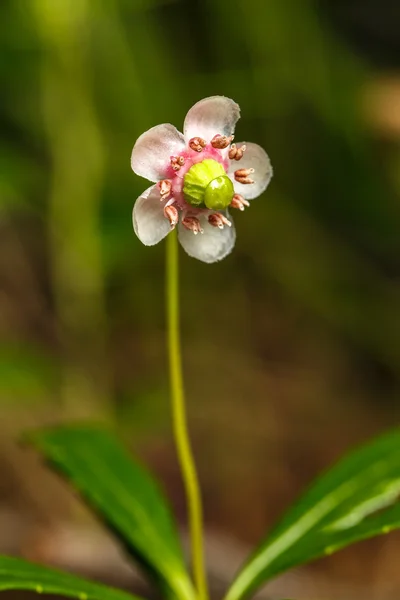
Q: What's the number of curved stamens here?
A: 10